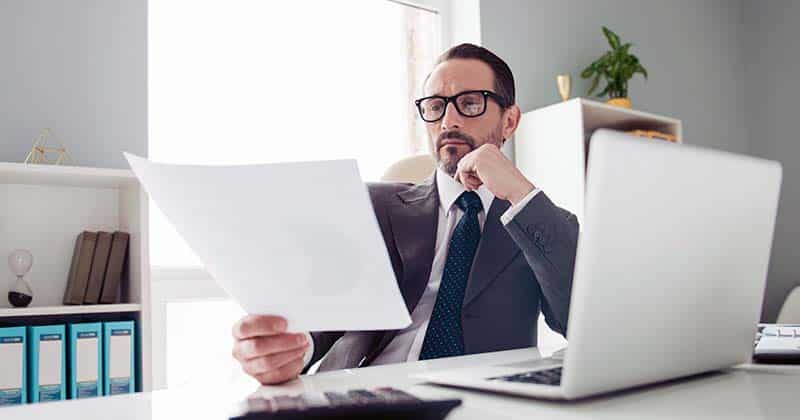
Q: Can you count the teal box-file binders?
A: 4